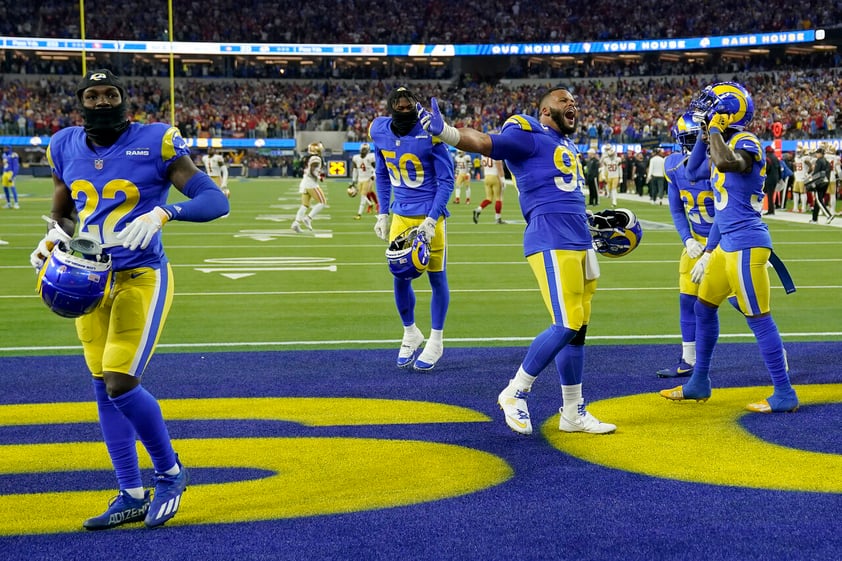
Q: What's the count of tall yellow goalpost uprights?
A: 2